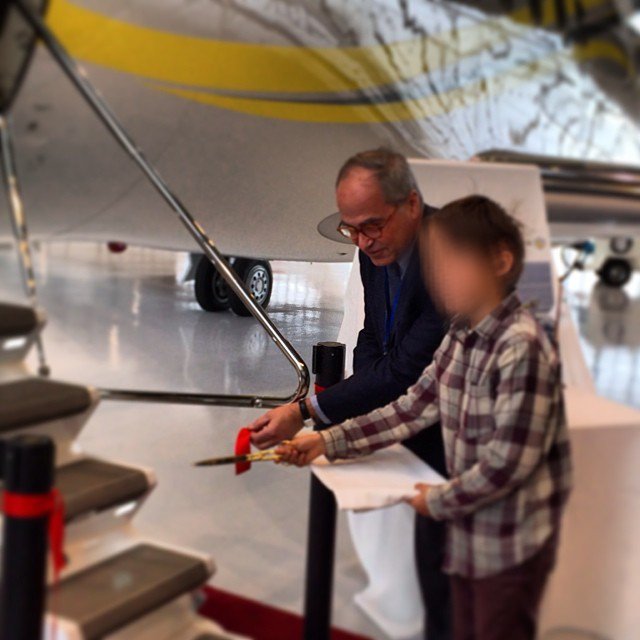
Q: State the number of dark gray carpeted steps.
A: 4